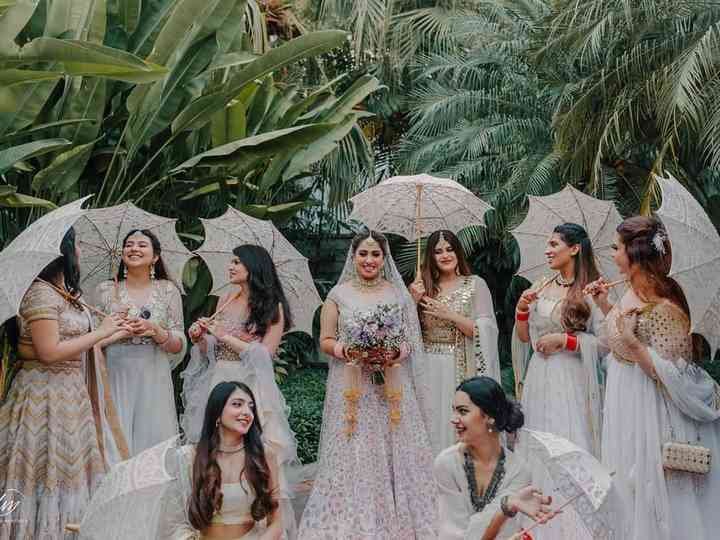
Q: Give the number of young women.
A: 9